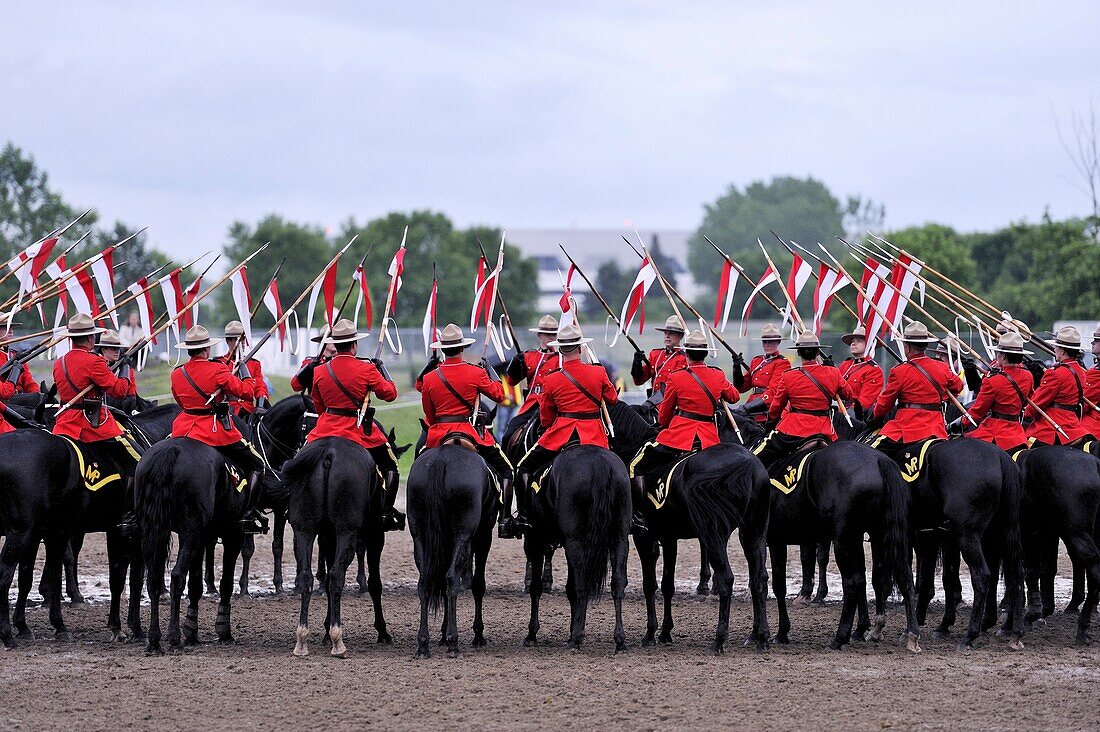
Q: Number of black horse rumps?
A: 9